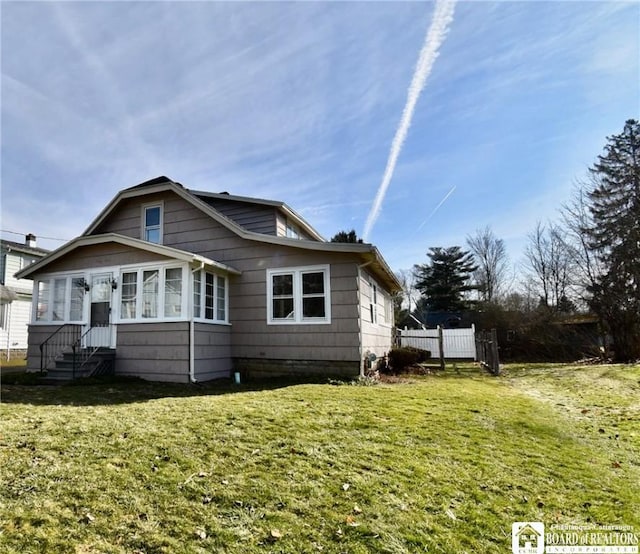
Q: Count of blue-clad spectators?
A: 0